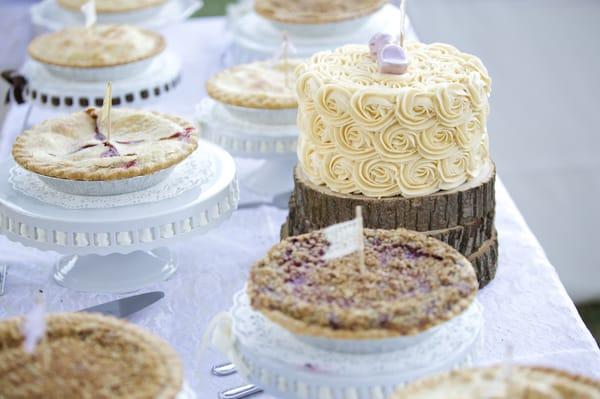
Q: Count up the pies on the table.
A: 8